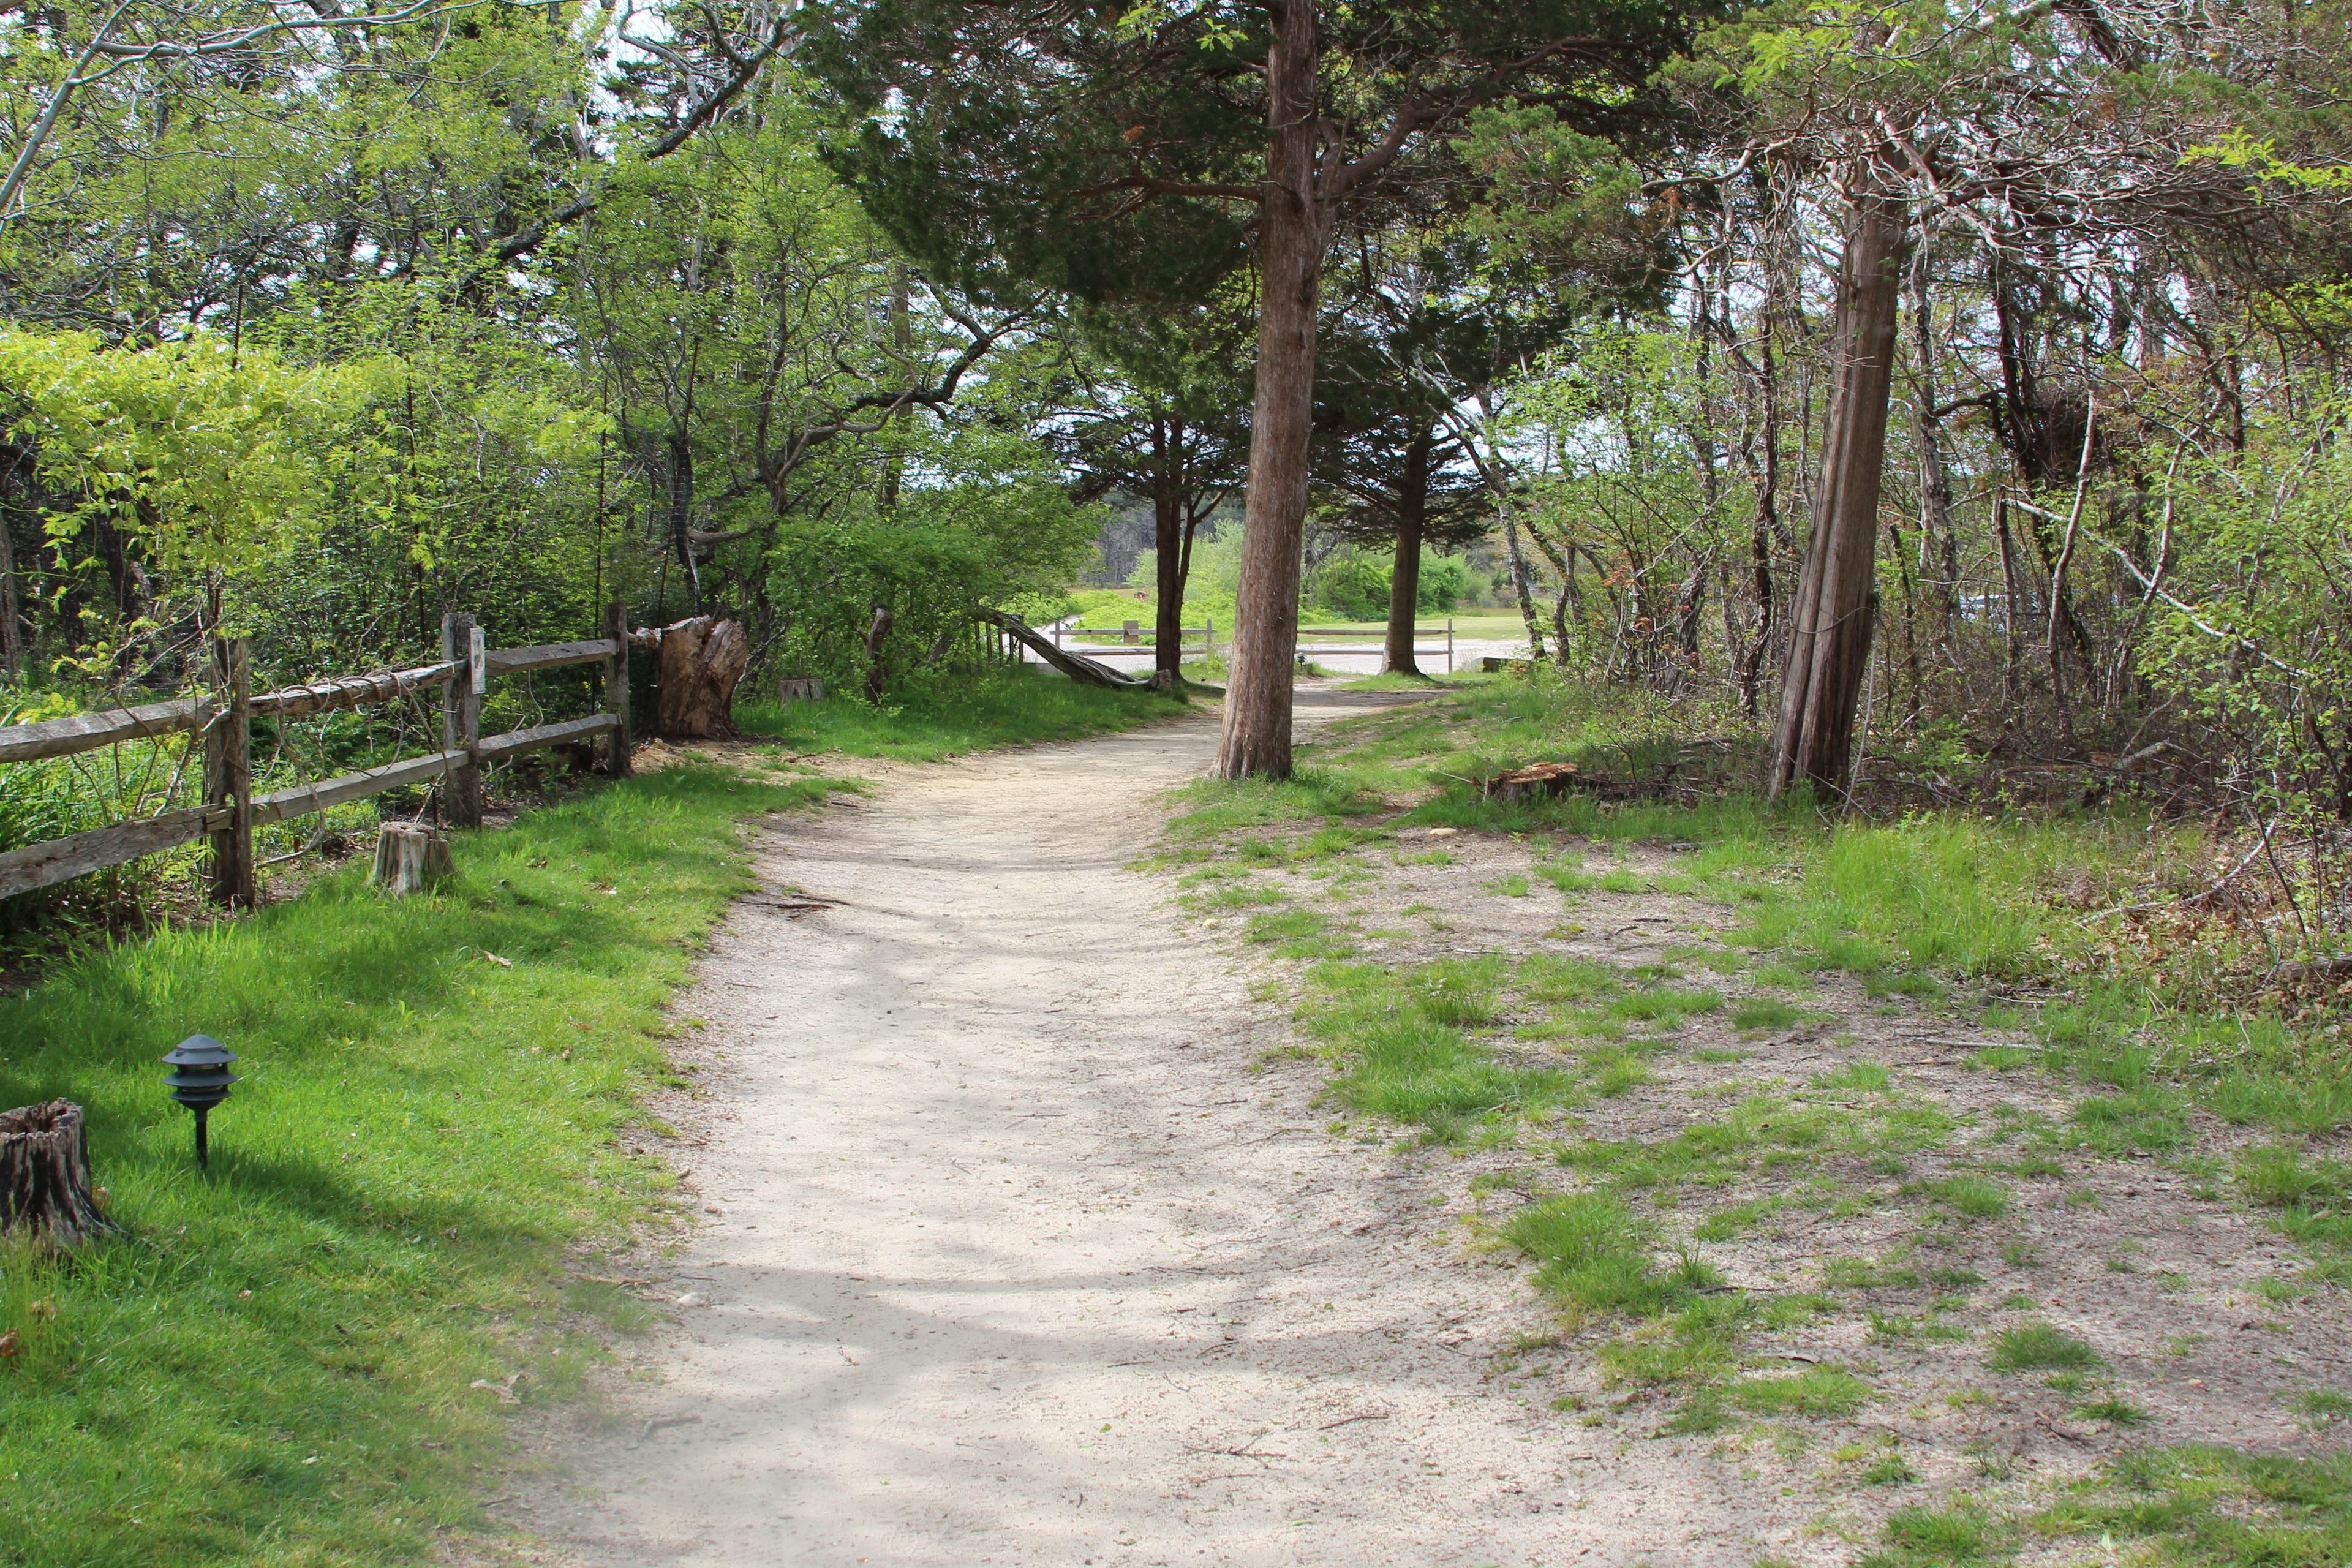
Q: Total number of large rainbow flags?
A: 0